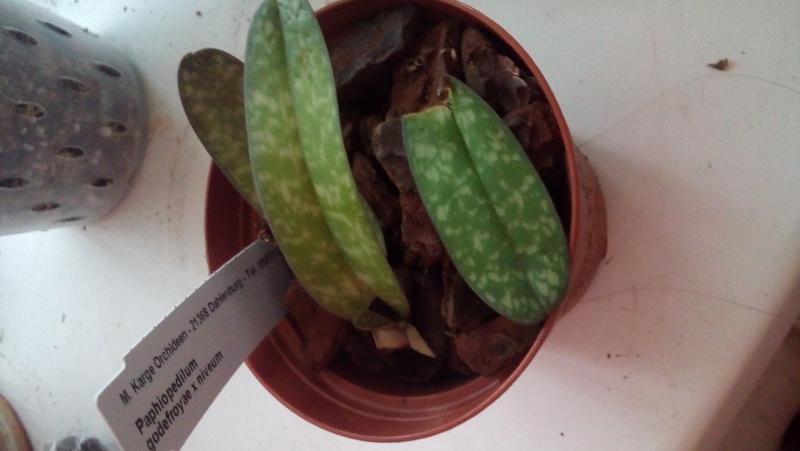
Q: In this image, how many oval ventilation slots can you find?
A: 11